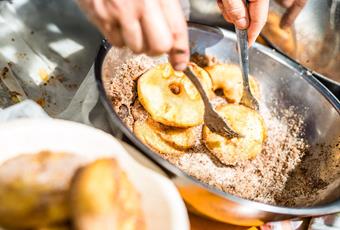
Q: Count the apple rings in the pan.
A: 5